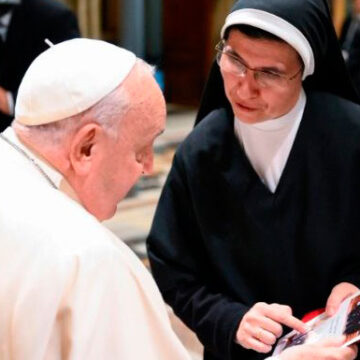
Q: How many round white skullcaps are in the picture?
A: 1